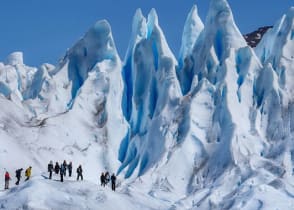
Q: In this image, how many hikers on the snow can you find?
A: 12